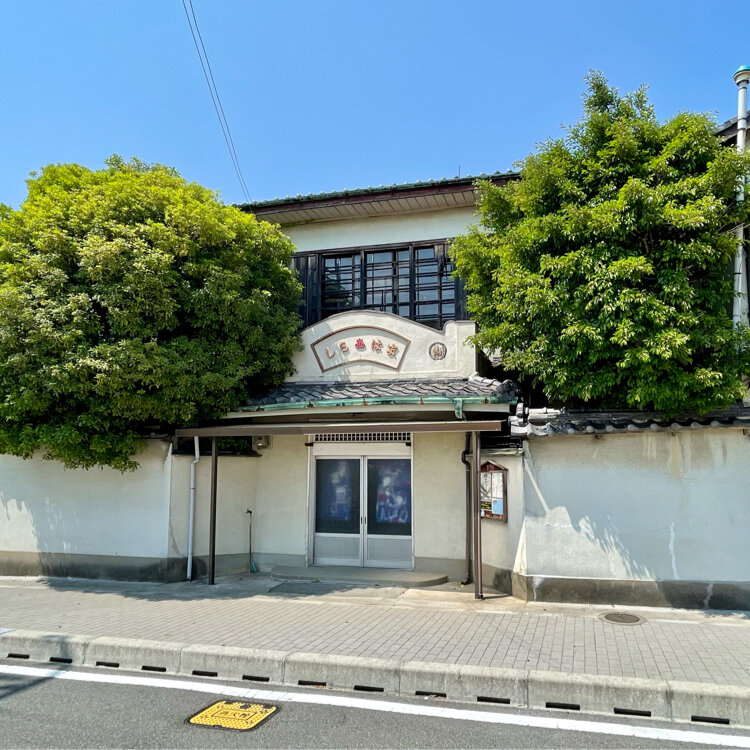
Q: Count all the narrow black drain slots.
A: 13